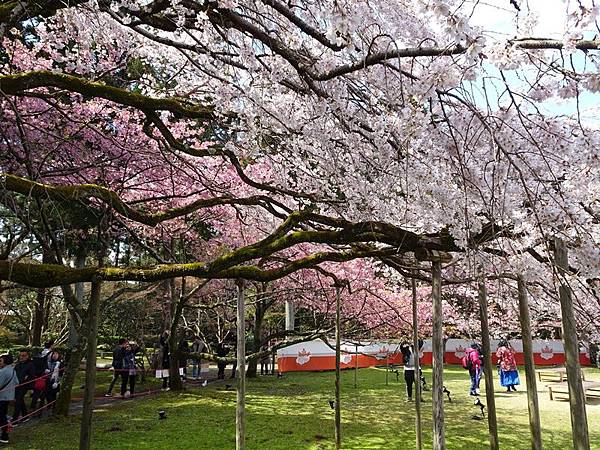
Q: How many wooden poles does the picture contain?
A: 8